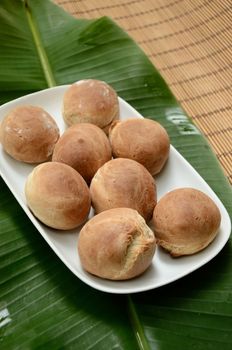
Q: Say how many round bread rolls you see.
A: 8